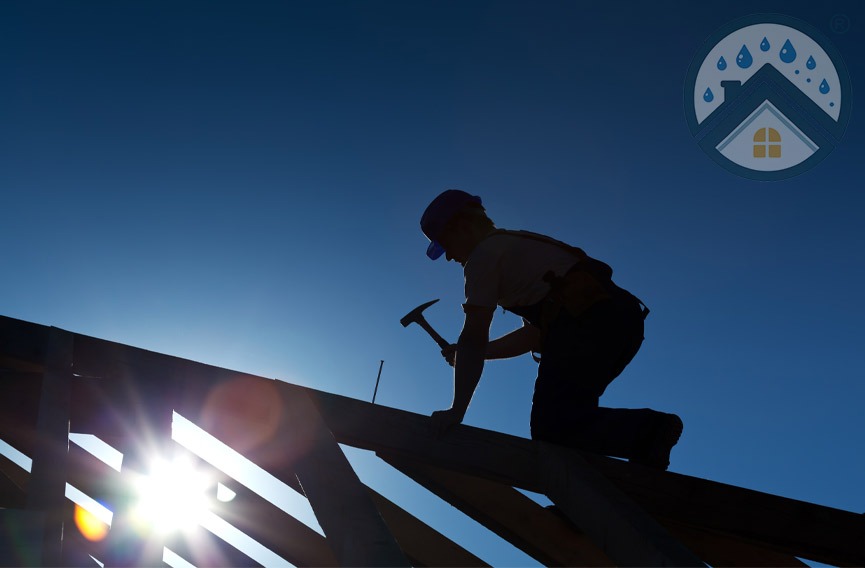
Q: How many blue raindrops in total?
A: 7